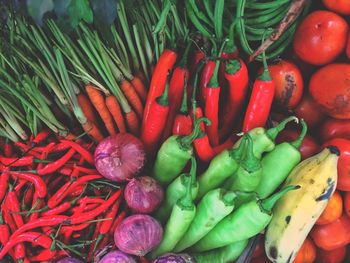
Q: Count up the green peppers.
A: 10